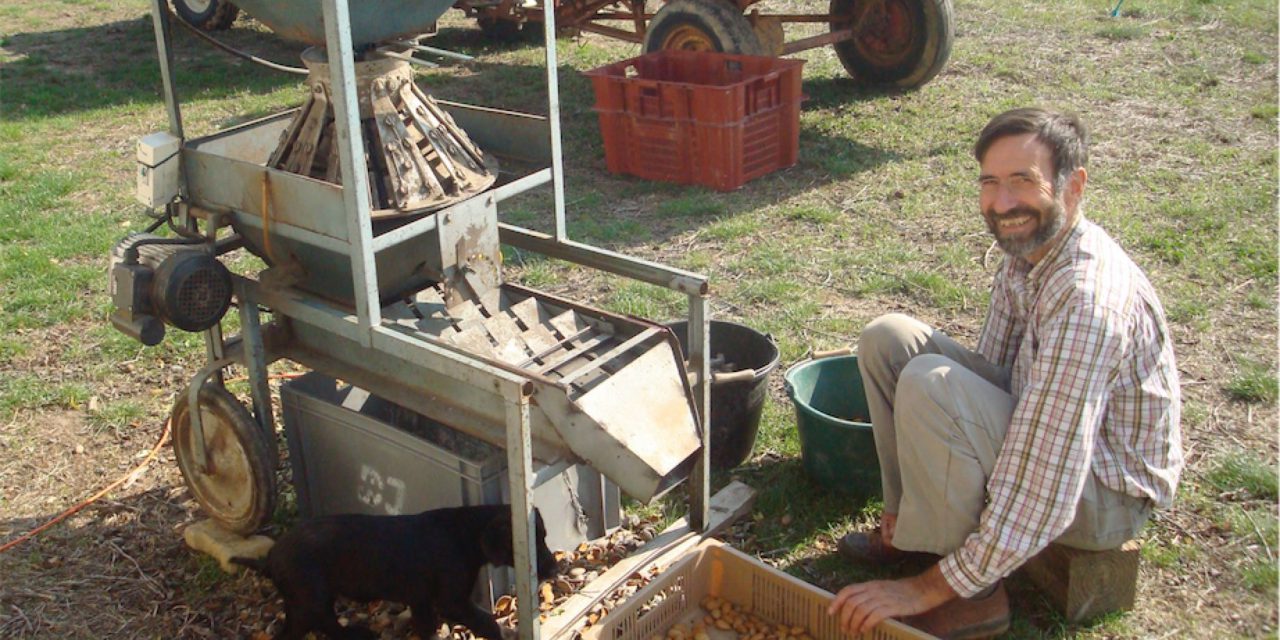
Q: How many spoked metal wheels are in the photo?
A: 0